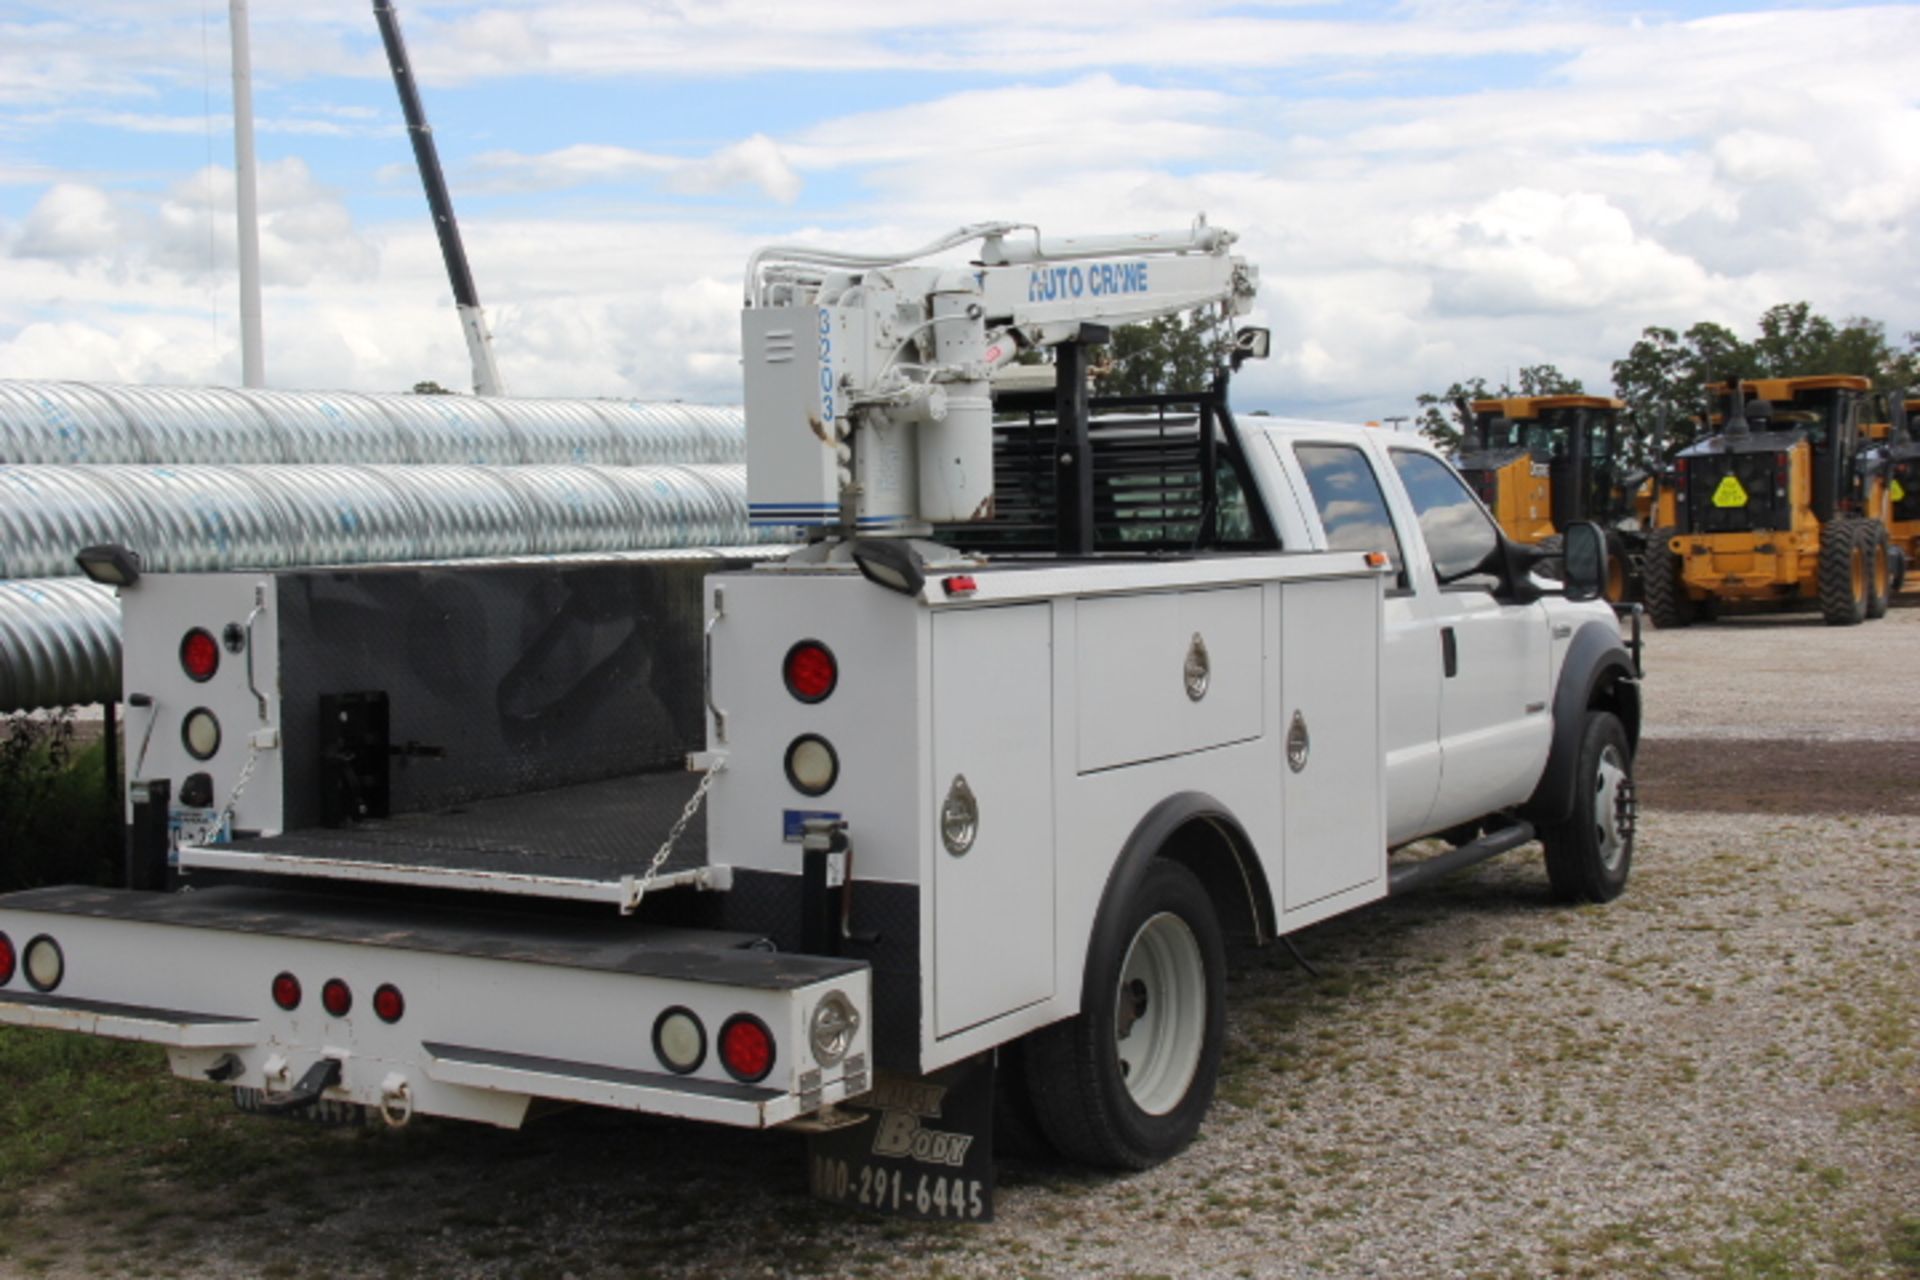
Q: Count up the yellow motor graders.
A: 3